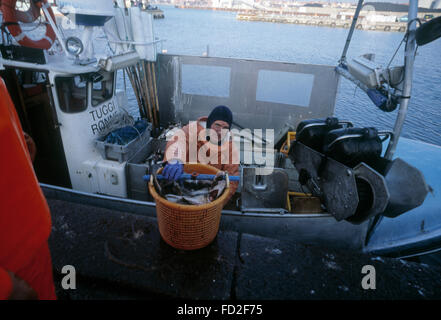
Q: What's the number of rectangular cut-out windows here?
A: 2